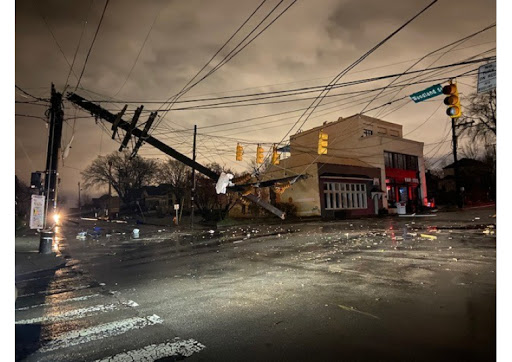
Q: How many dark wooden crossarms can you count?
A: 3